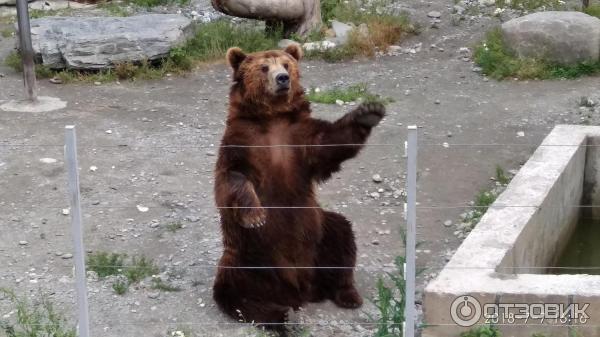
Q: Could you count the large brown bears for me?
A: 1